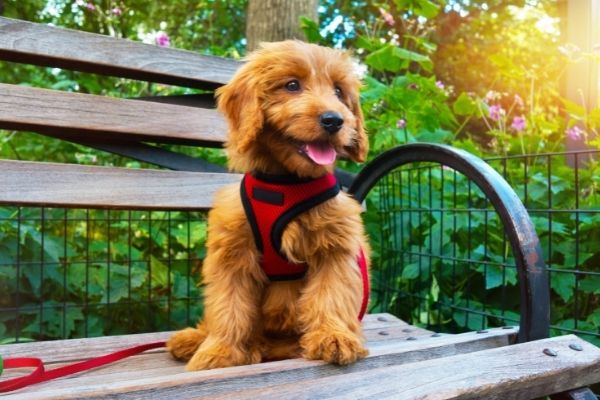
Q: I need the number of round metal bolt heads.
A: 9